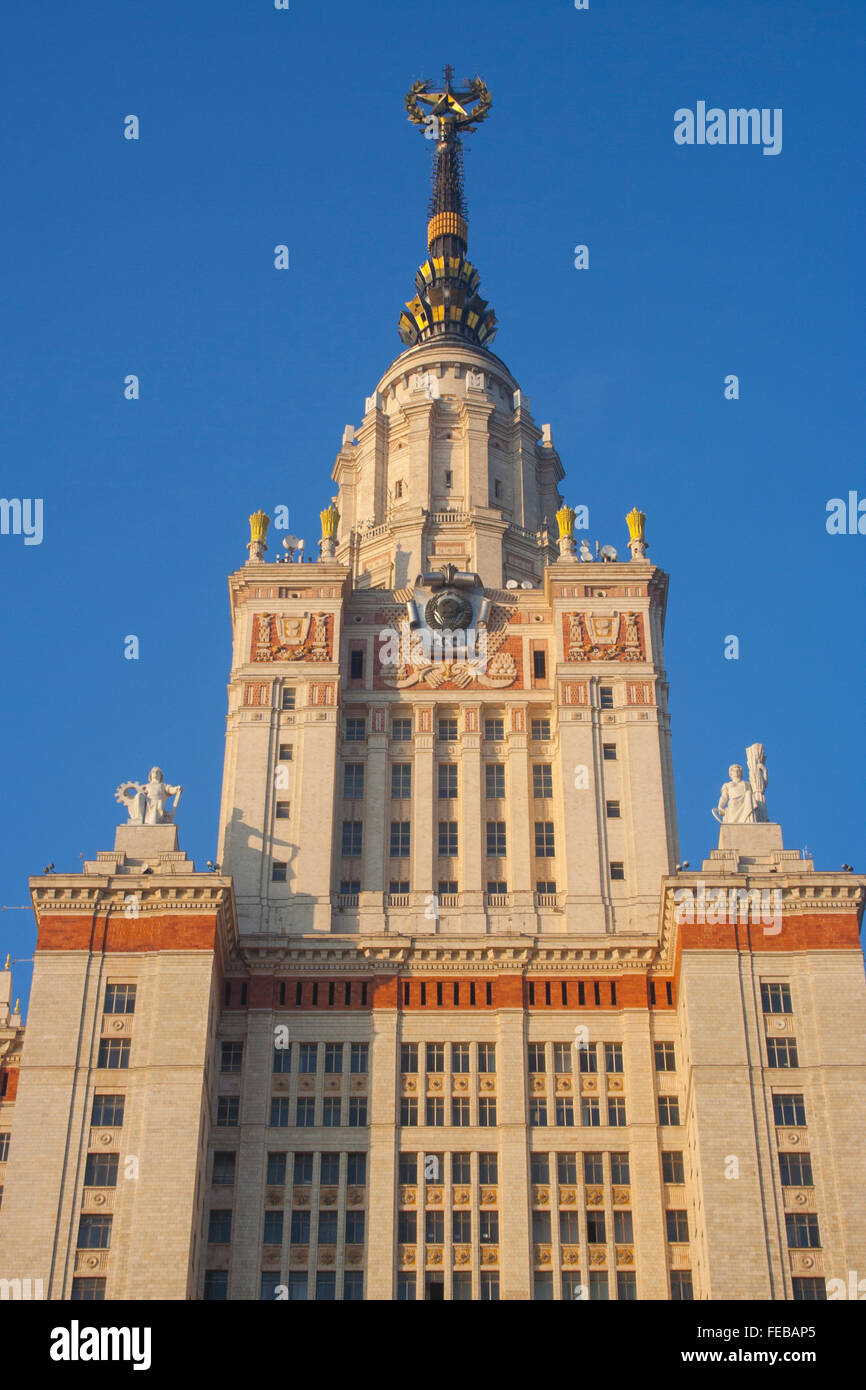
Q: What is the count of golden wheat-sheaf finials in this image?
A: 4